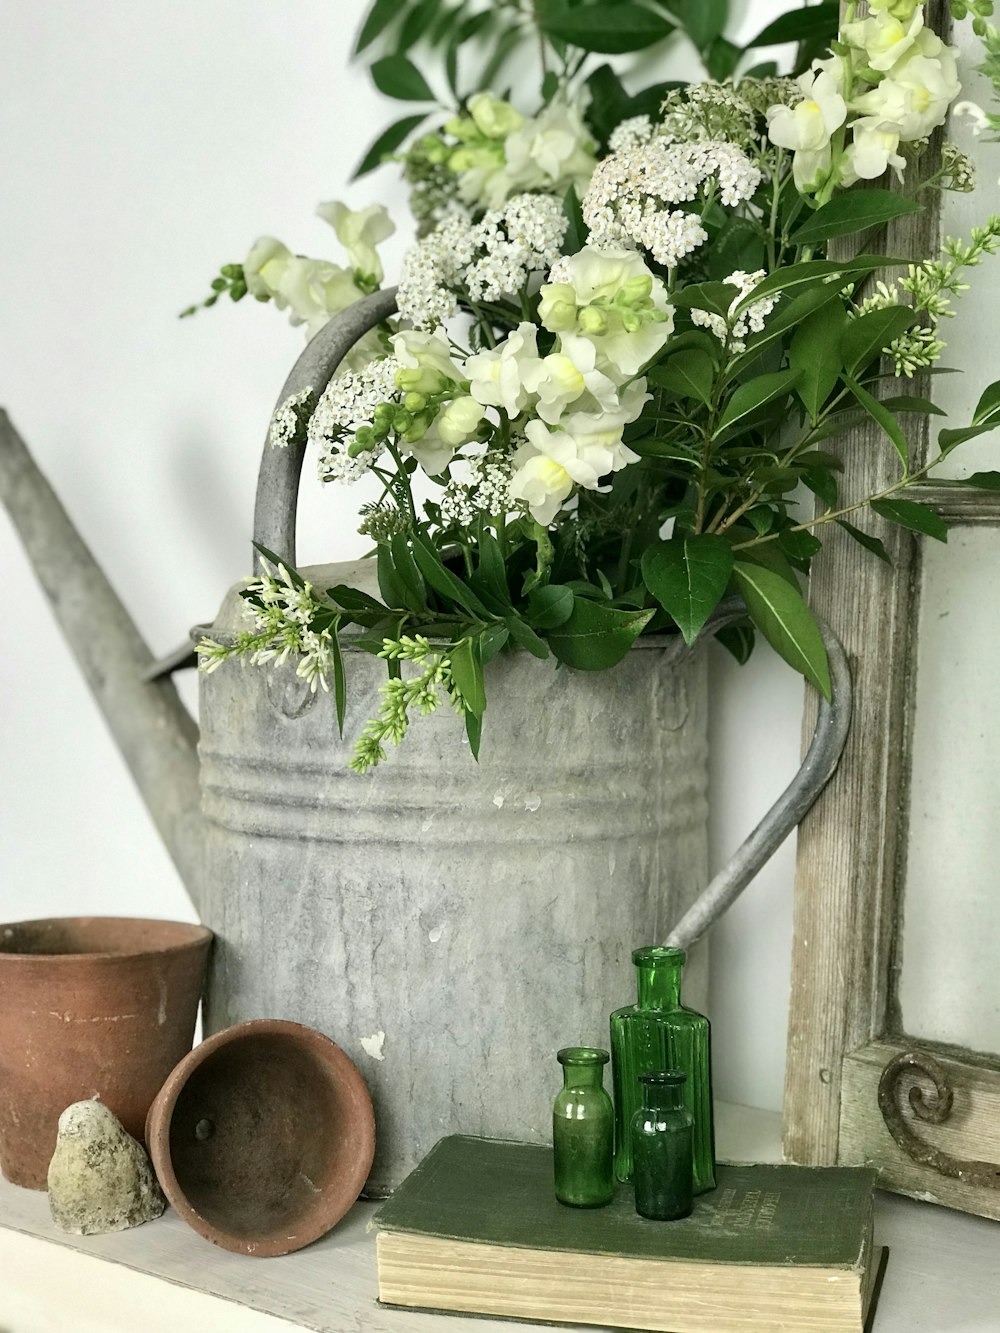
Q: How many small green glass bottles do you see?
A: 3